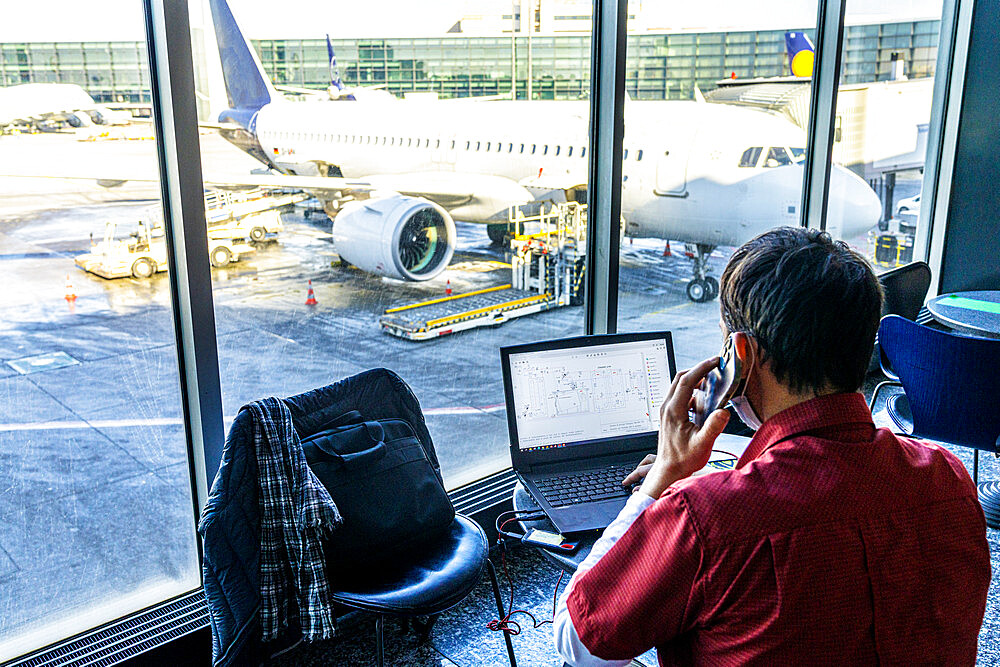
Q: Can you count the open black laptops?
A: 1